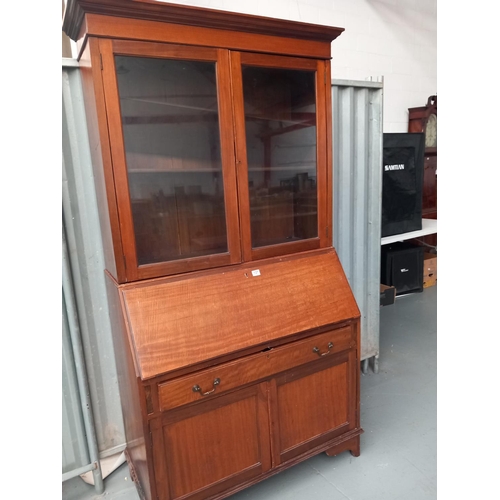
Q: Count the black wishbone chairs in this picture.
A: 0